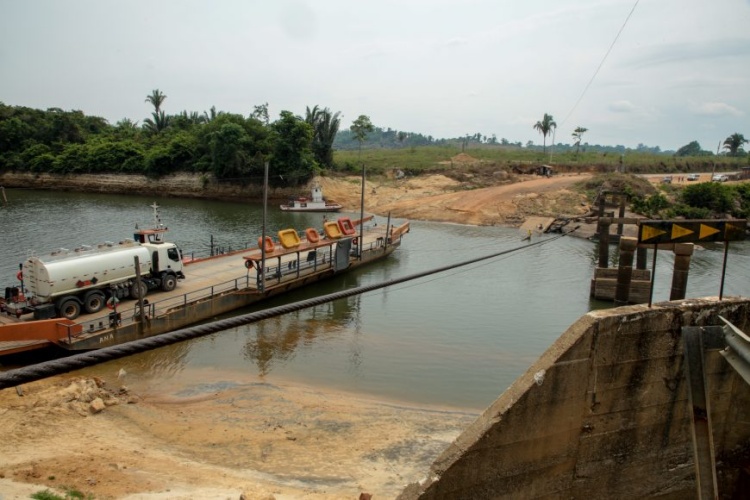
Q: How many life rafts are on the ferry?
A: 5